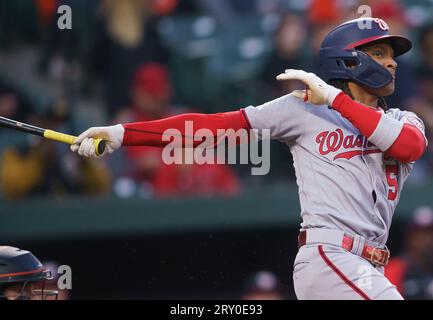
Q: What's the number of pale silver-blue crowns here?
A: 0